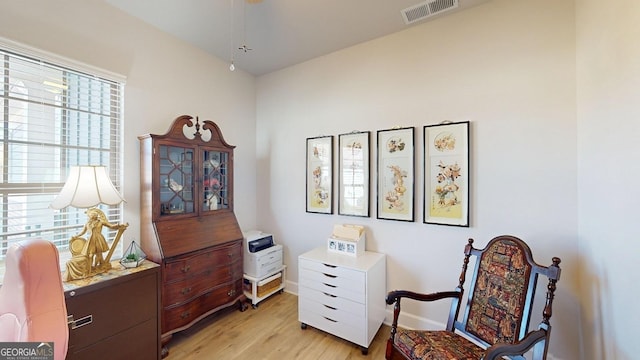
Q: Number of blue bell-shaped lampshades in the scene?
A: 0